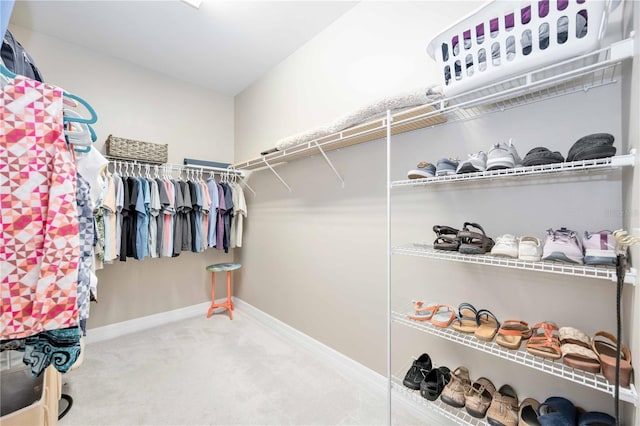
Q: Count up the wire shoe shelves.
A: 4